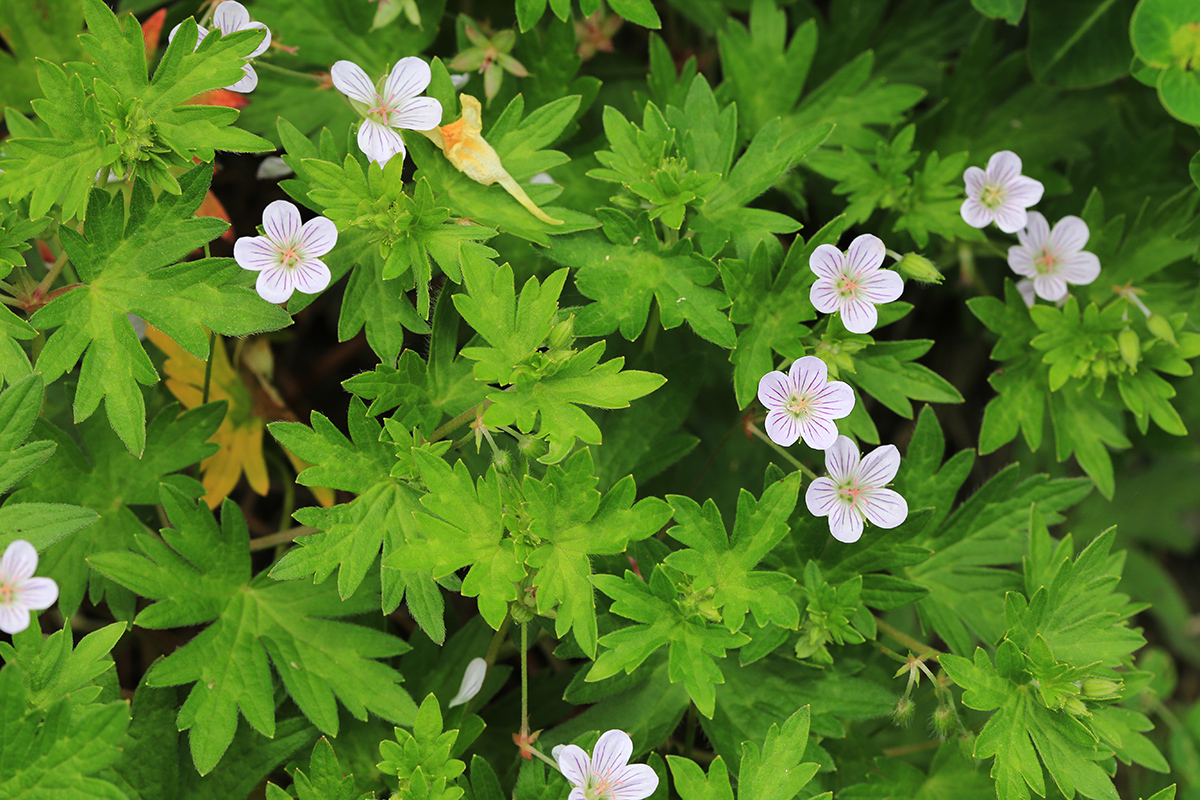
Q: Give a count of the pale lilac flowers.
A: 10